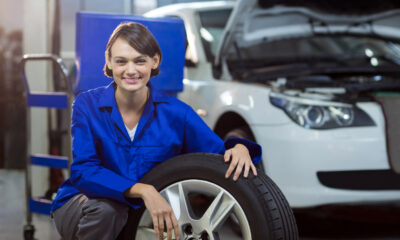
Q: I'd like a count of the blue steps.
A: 3